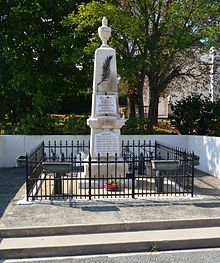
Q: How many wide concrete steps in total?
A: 2